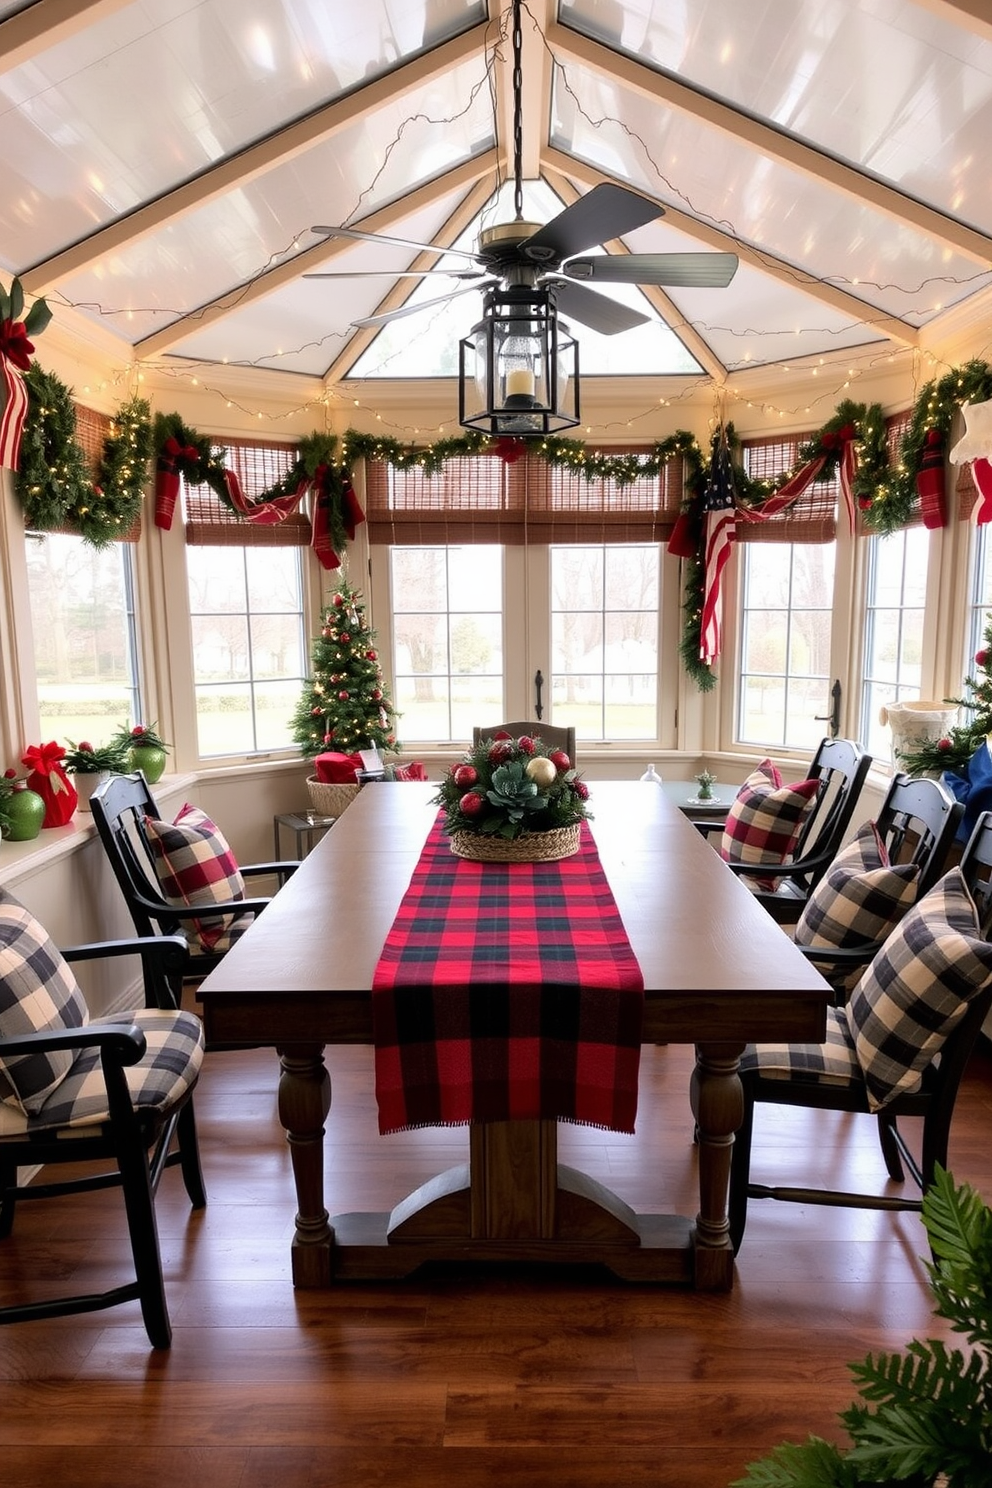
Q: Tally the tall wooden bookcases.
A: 0